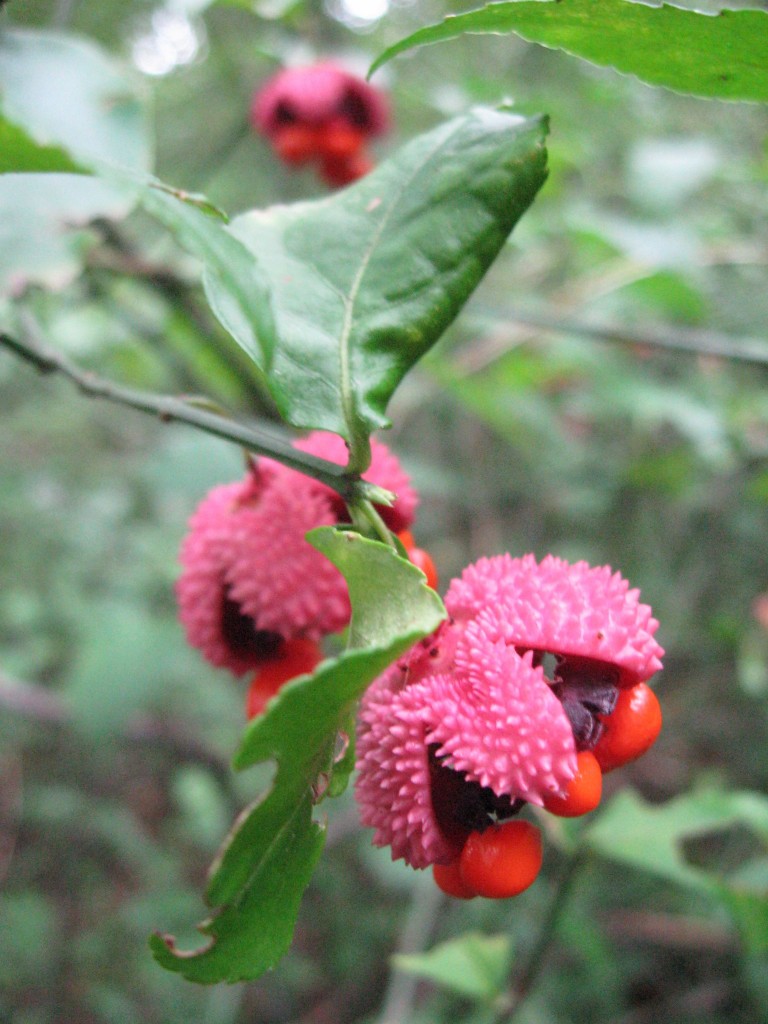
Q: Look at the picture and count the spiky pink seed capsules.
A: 3